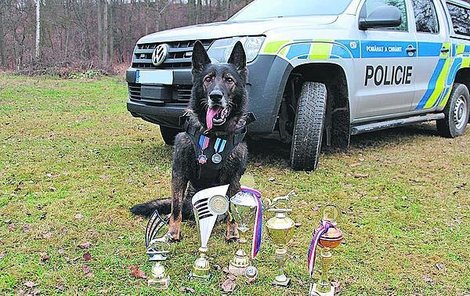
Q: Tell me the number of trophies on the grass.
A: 5